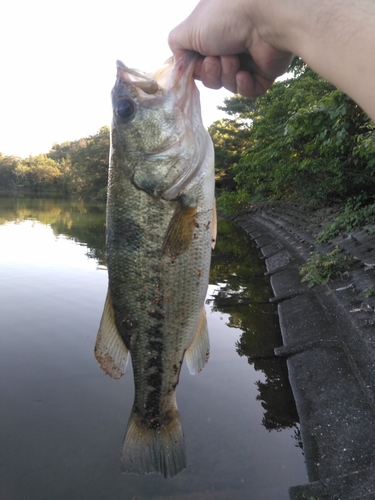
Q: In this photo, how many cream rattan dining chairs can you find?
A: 0